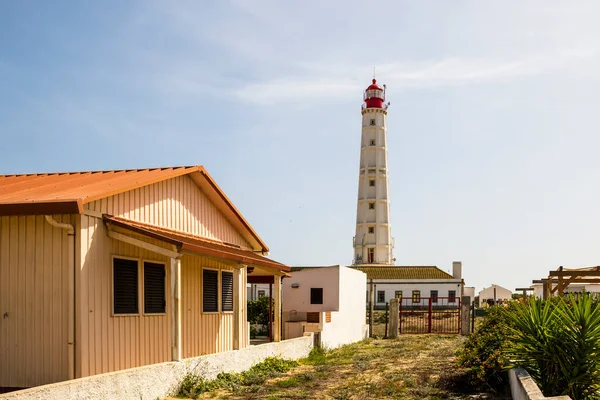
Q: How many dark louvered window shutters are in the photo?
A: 4